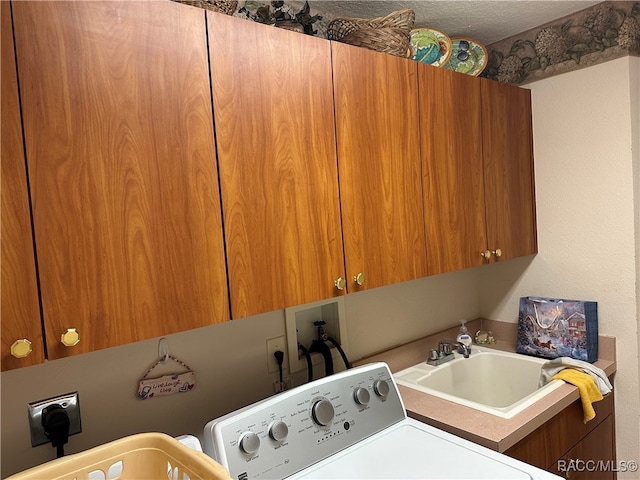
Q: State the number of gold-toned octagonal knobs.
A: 6